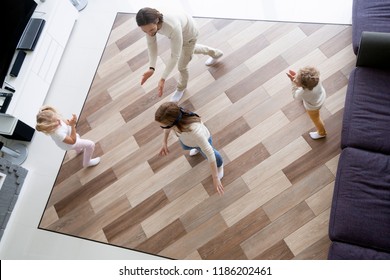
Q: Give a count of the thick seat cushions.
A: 4